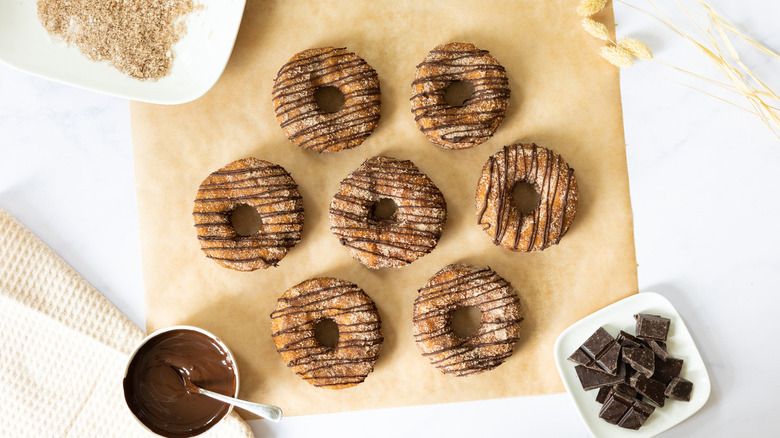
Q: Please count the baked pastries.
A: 7